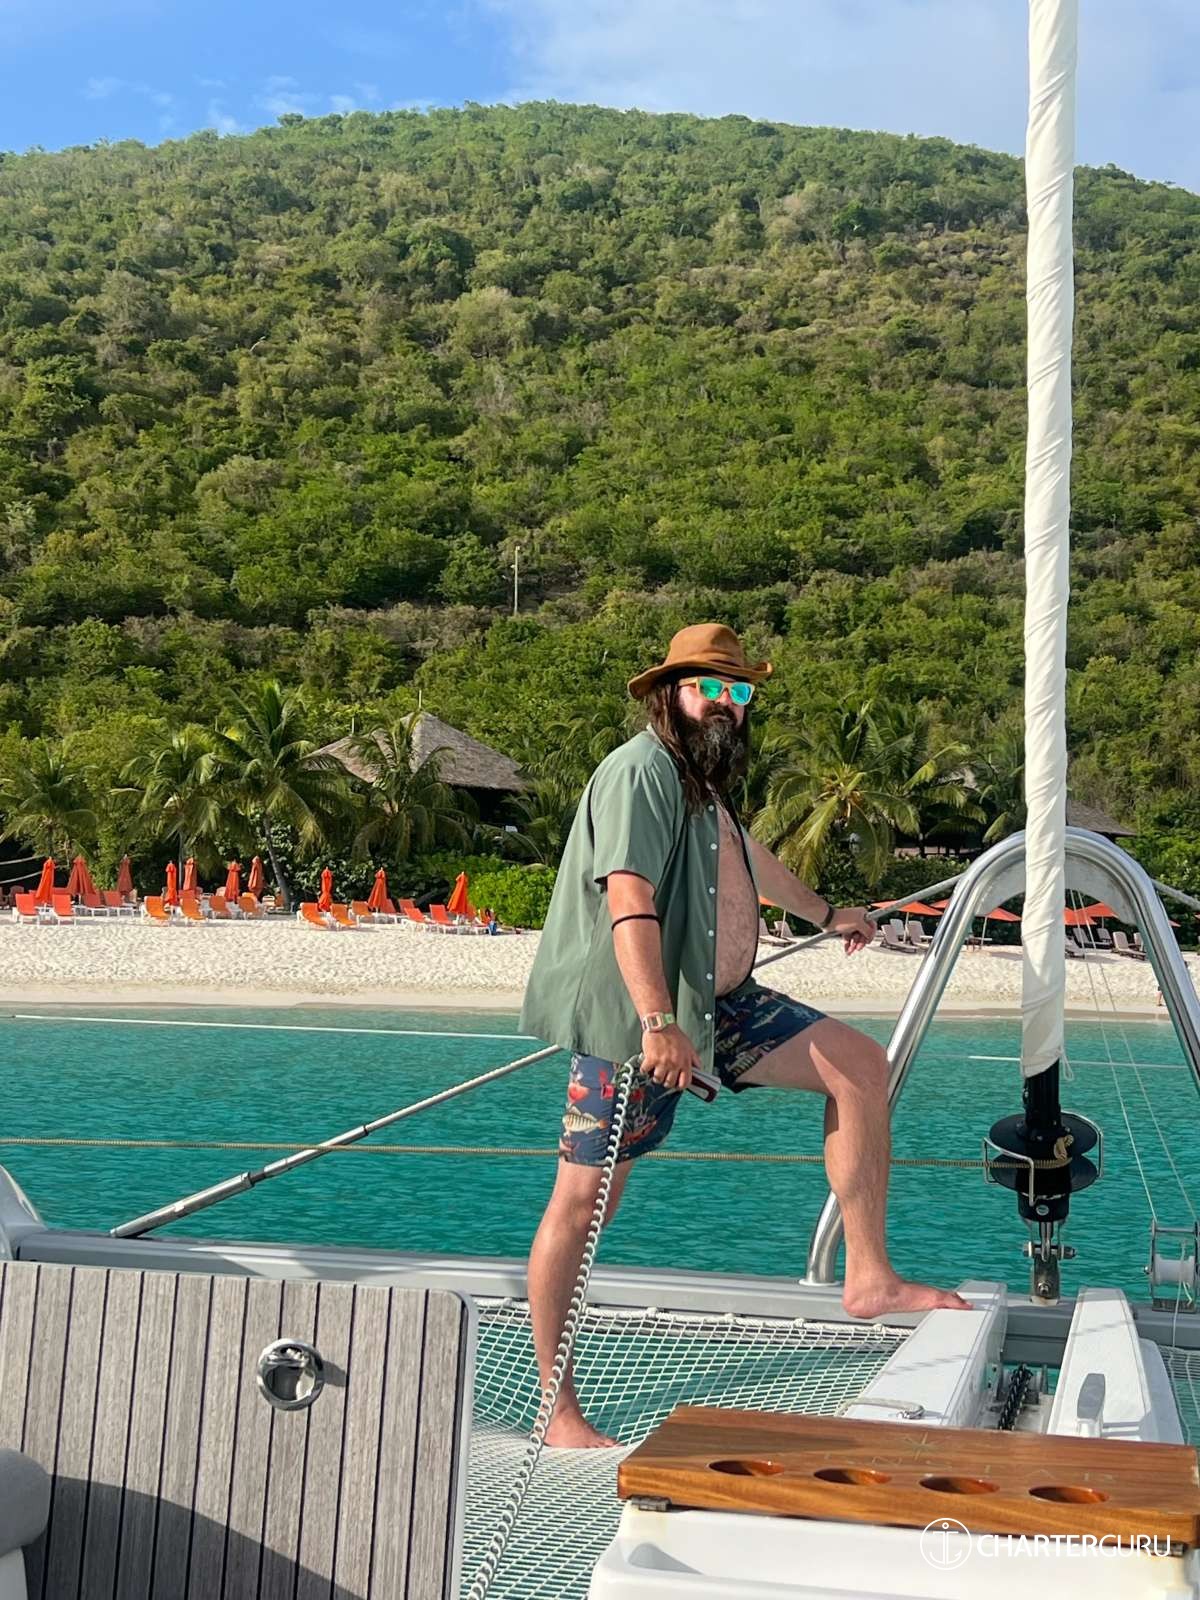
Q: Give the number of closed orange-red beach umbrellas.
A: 10